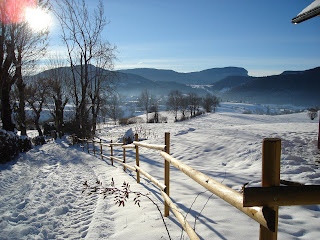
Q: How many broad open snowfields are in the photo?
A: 1